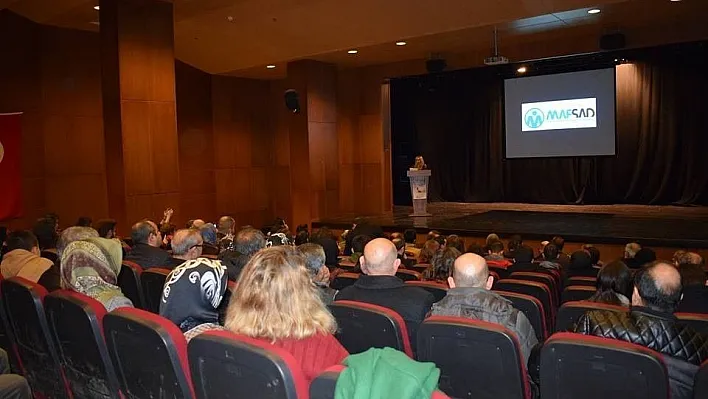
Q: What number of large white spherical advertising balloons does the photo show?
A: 0